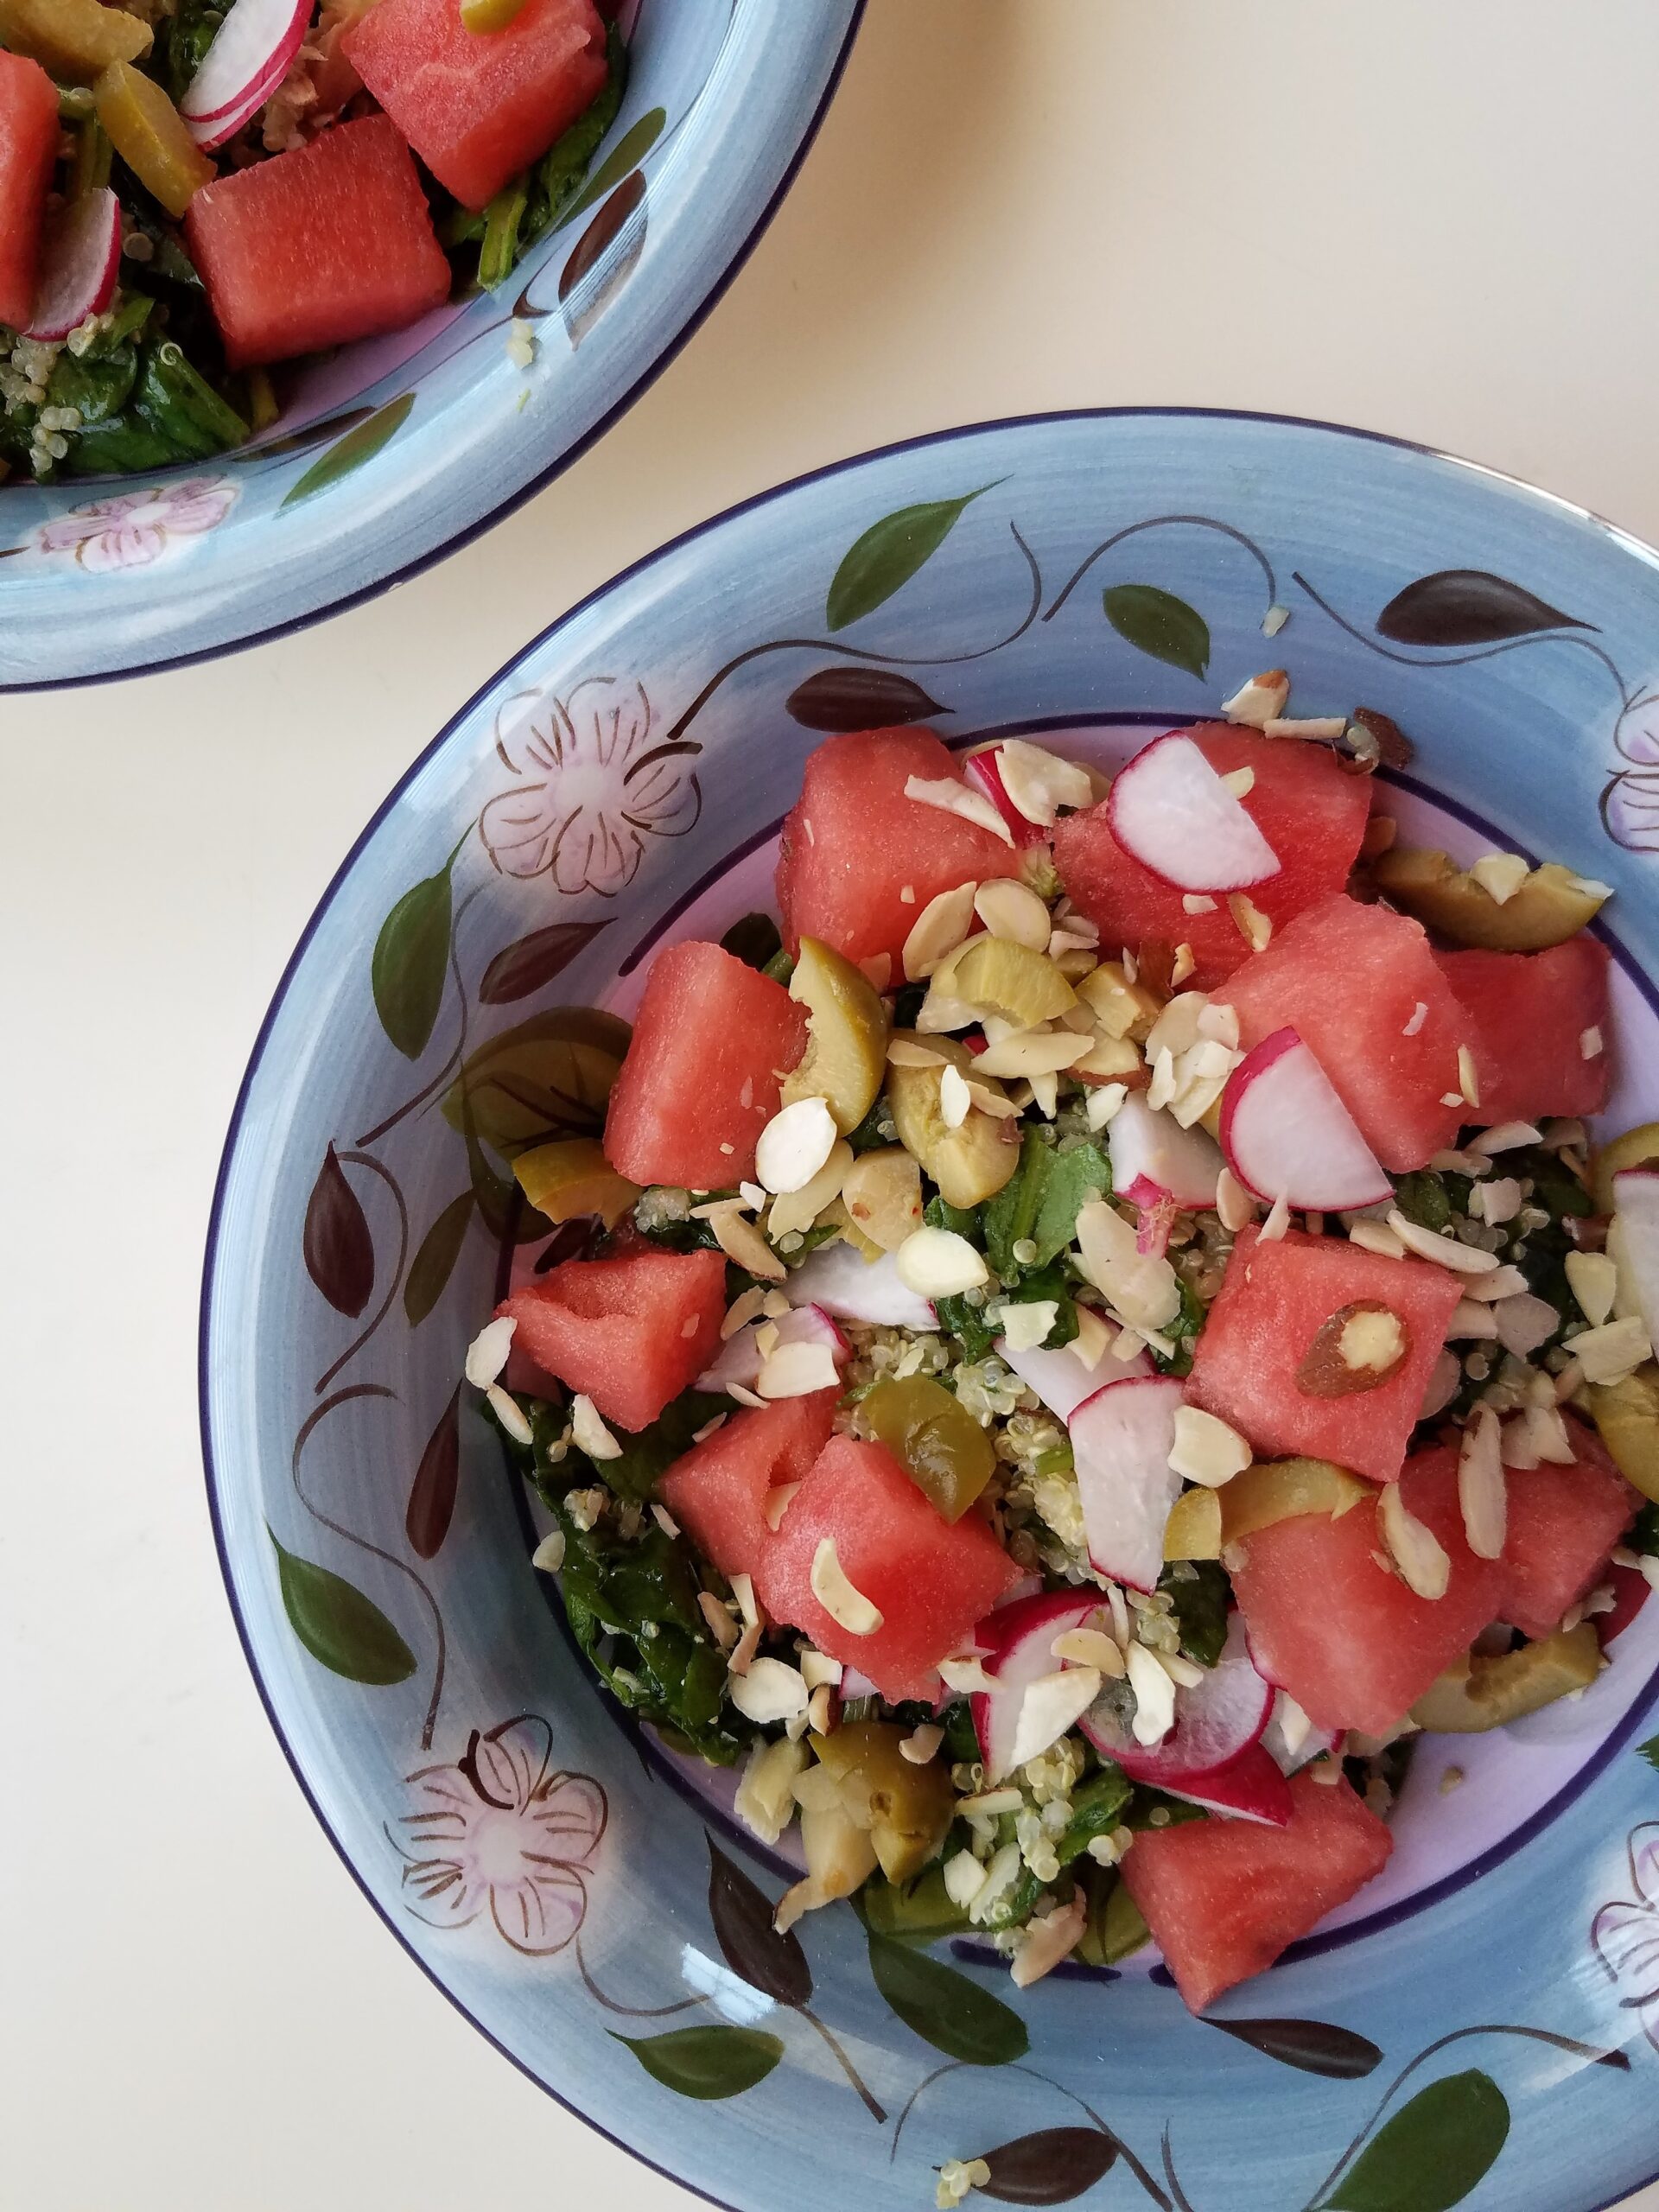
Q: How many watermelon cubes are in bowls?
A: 15